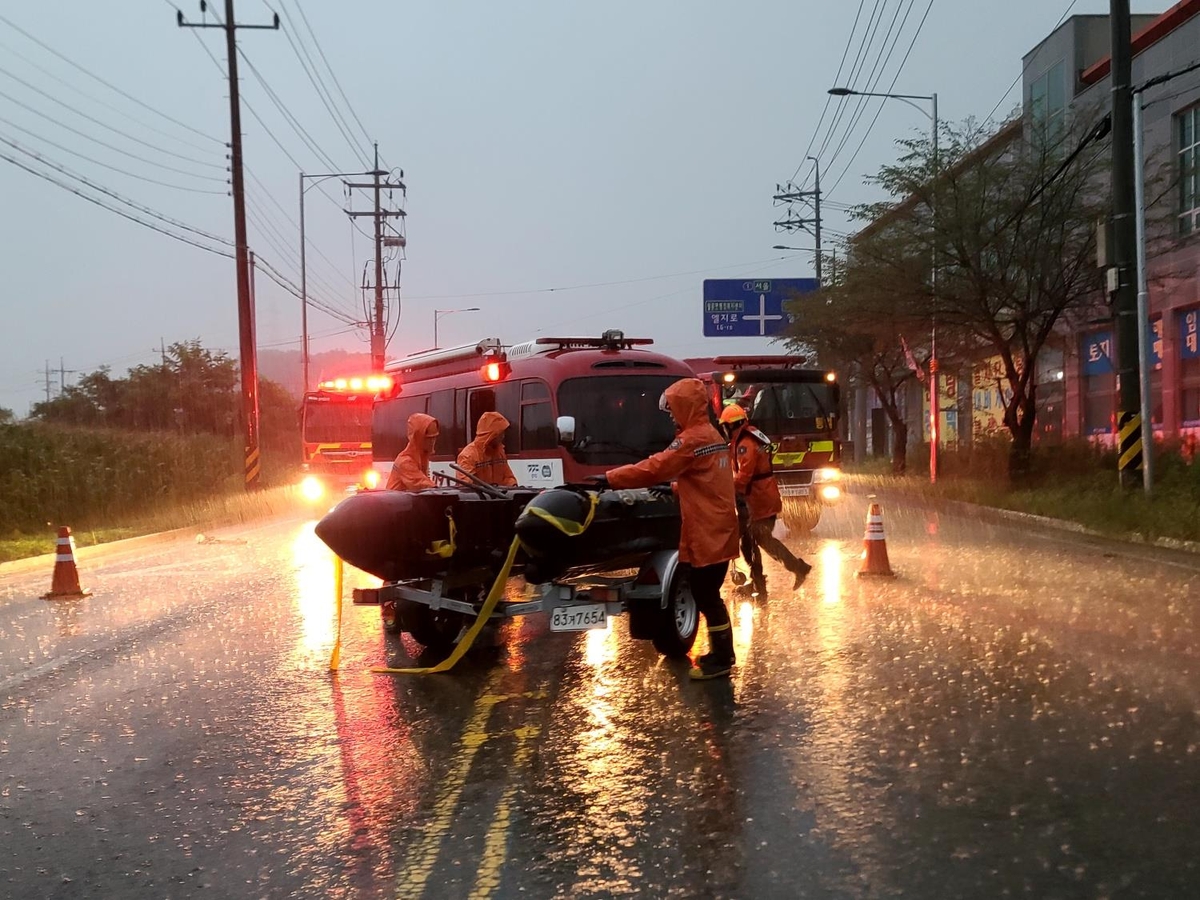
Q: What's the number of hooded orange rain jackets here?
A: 3